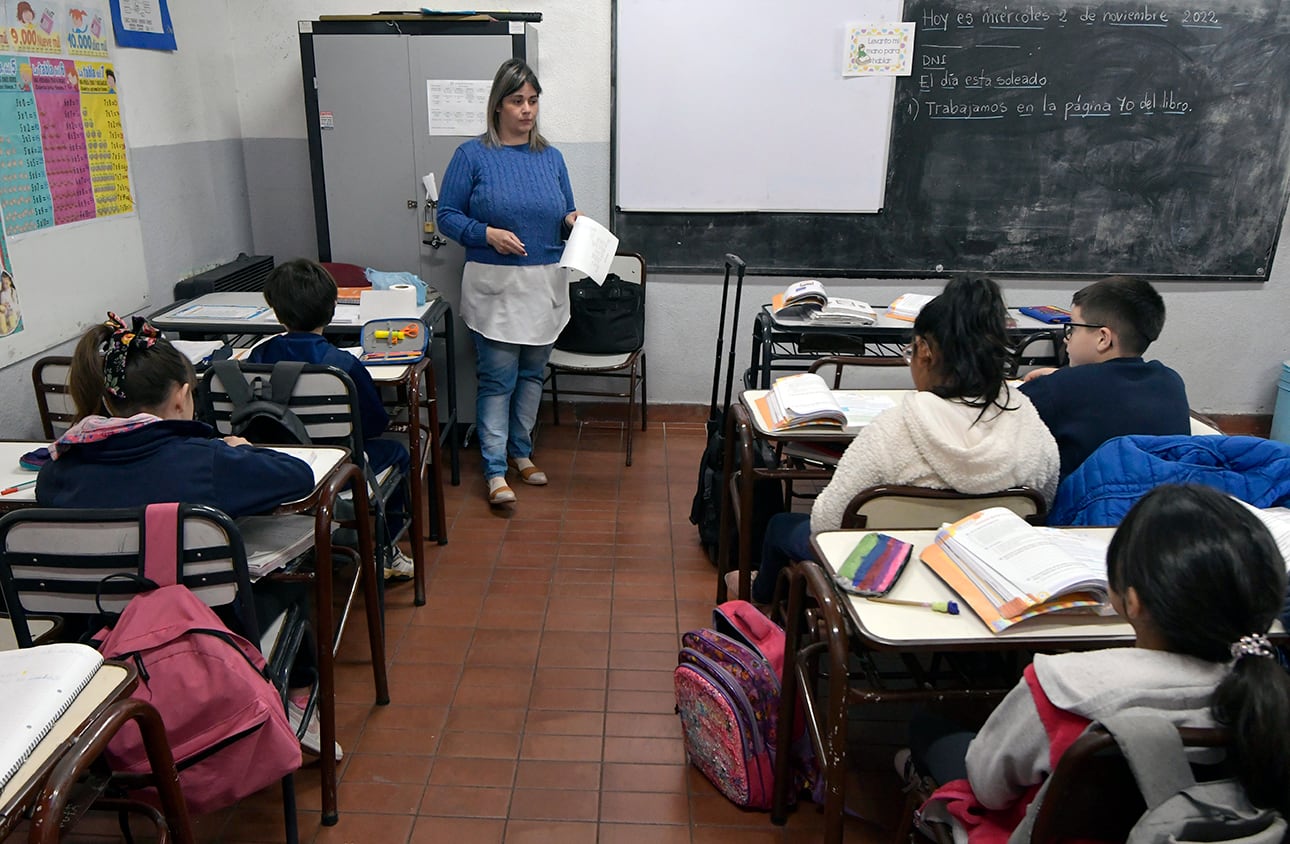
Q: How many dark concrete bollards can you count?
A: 0